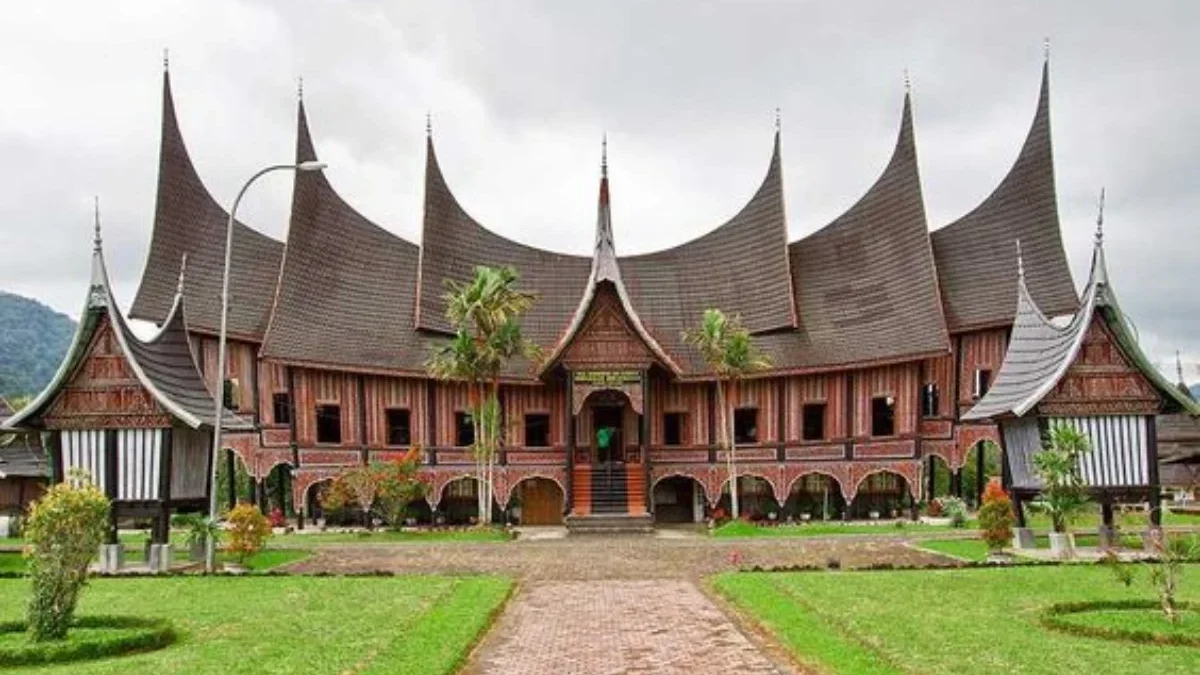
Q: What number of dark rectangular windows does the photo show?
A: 12